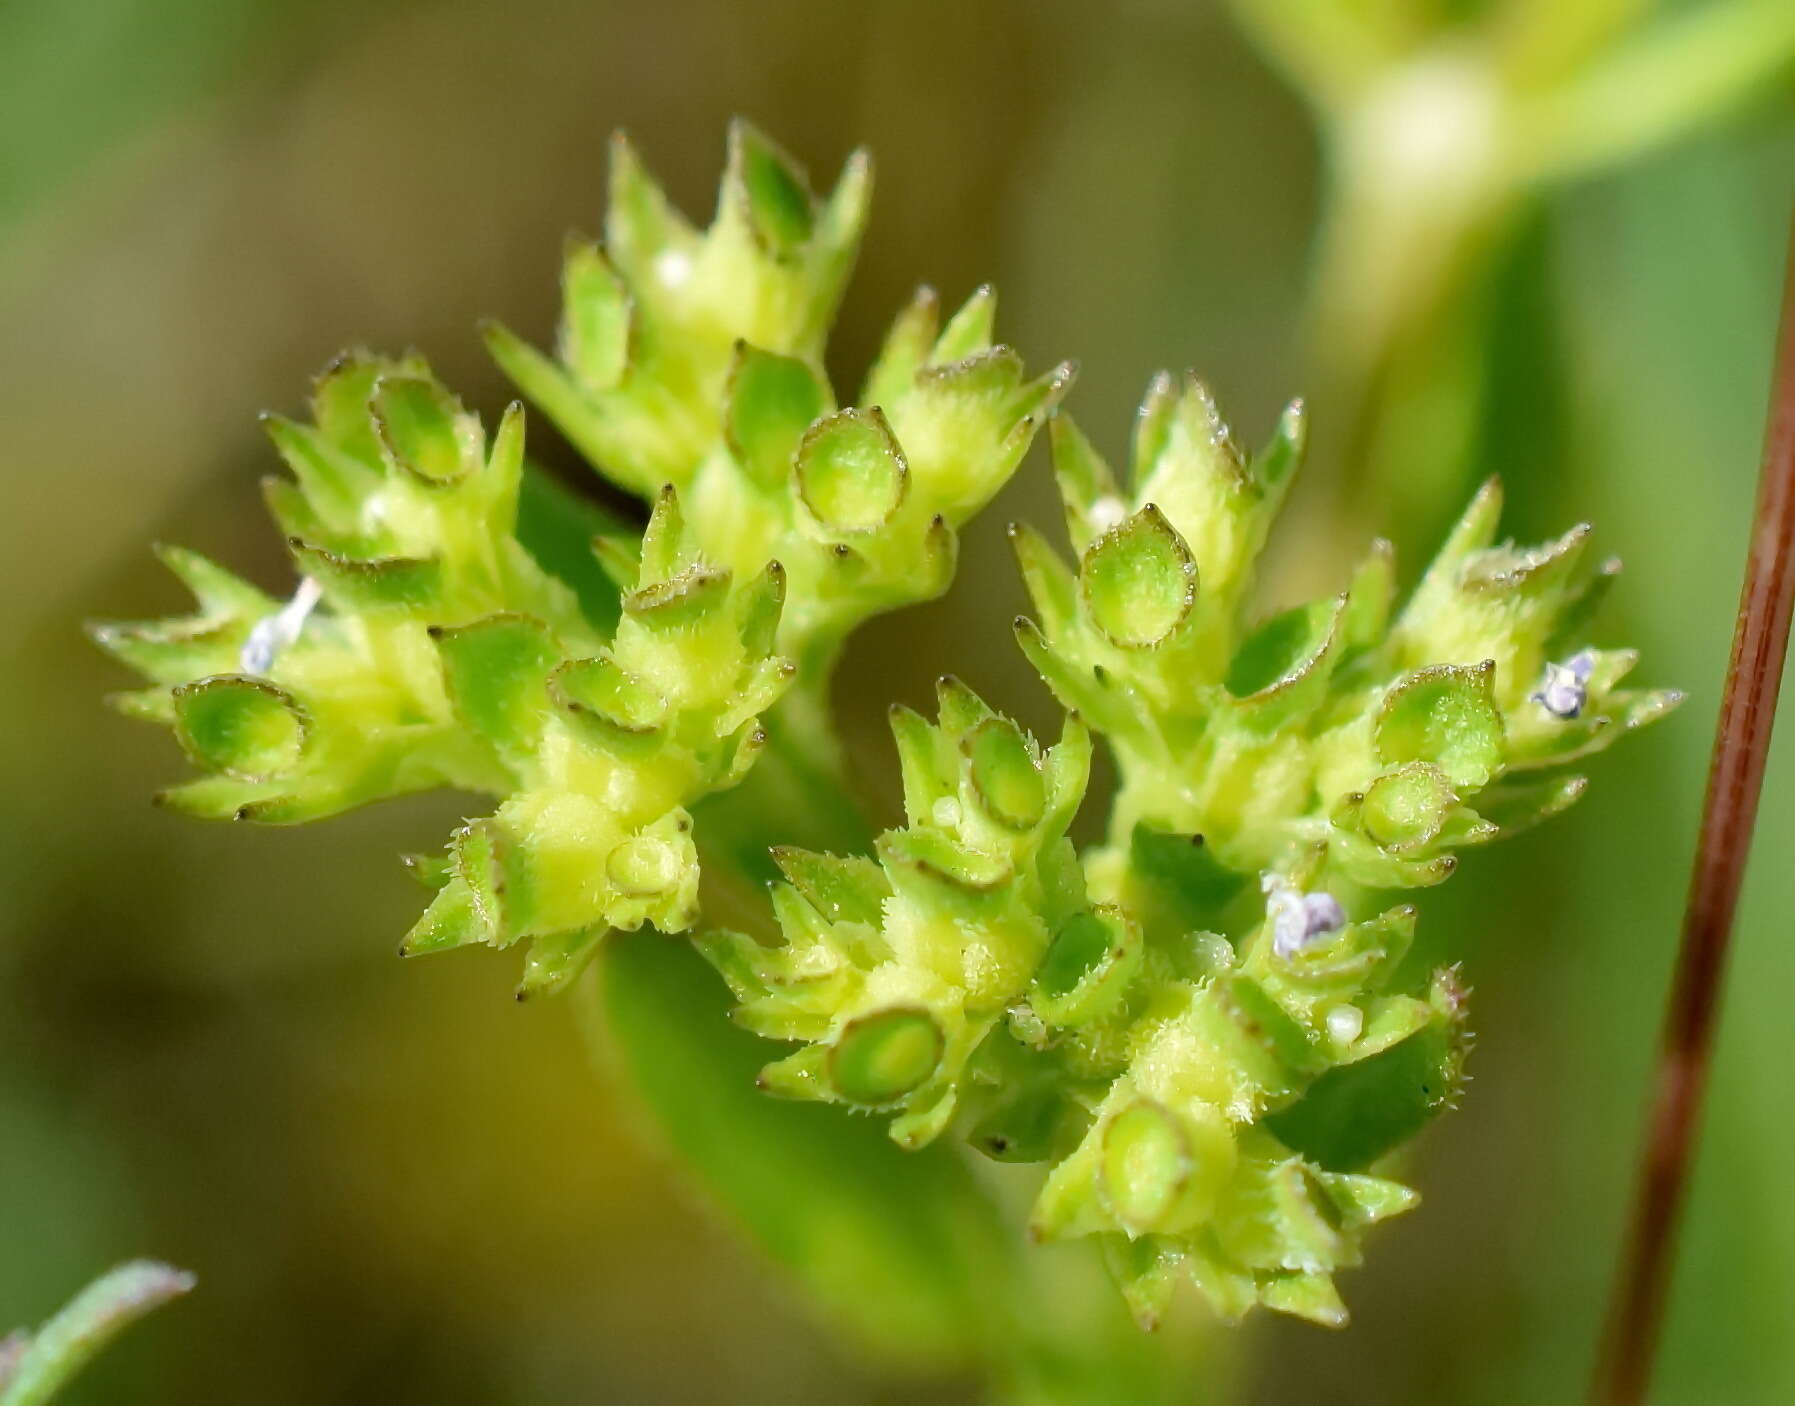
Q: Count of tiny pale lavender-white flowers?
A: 3